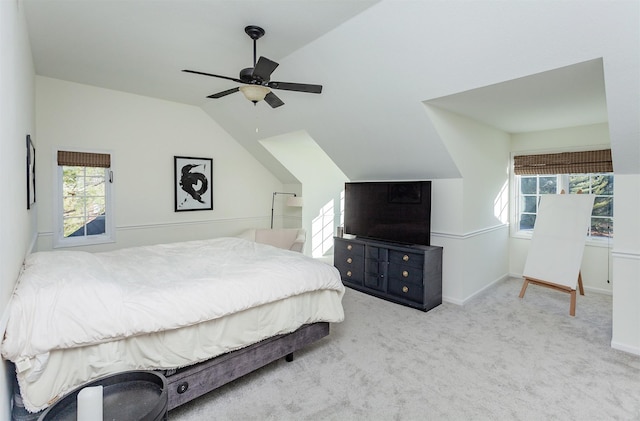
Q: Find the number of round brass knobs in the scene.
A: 6